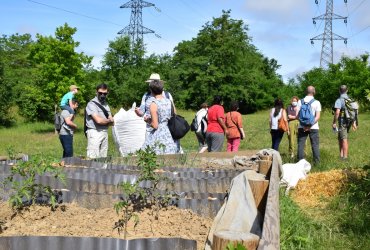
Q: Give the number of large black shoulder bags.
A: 1